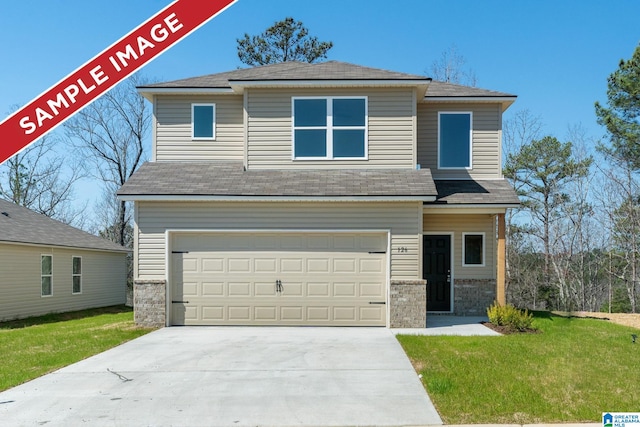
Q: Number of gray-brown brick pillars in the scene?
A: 2